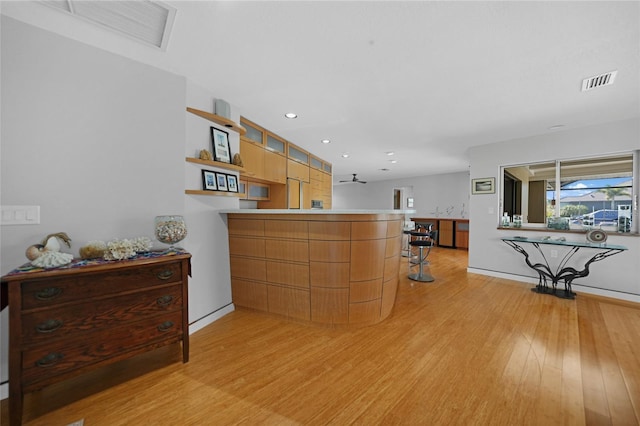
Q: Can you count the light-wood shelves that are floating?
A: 3